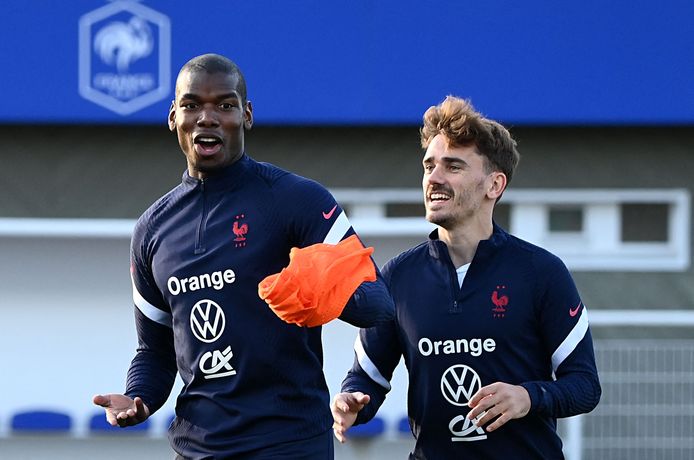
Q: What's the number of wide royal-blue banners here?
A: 1